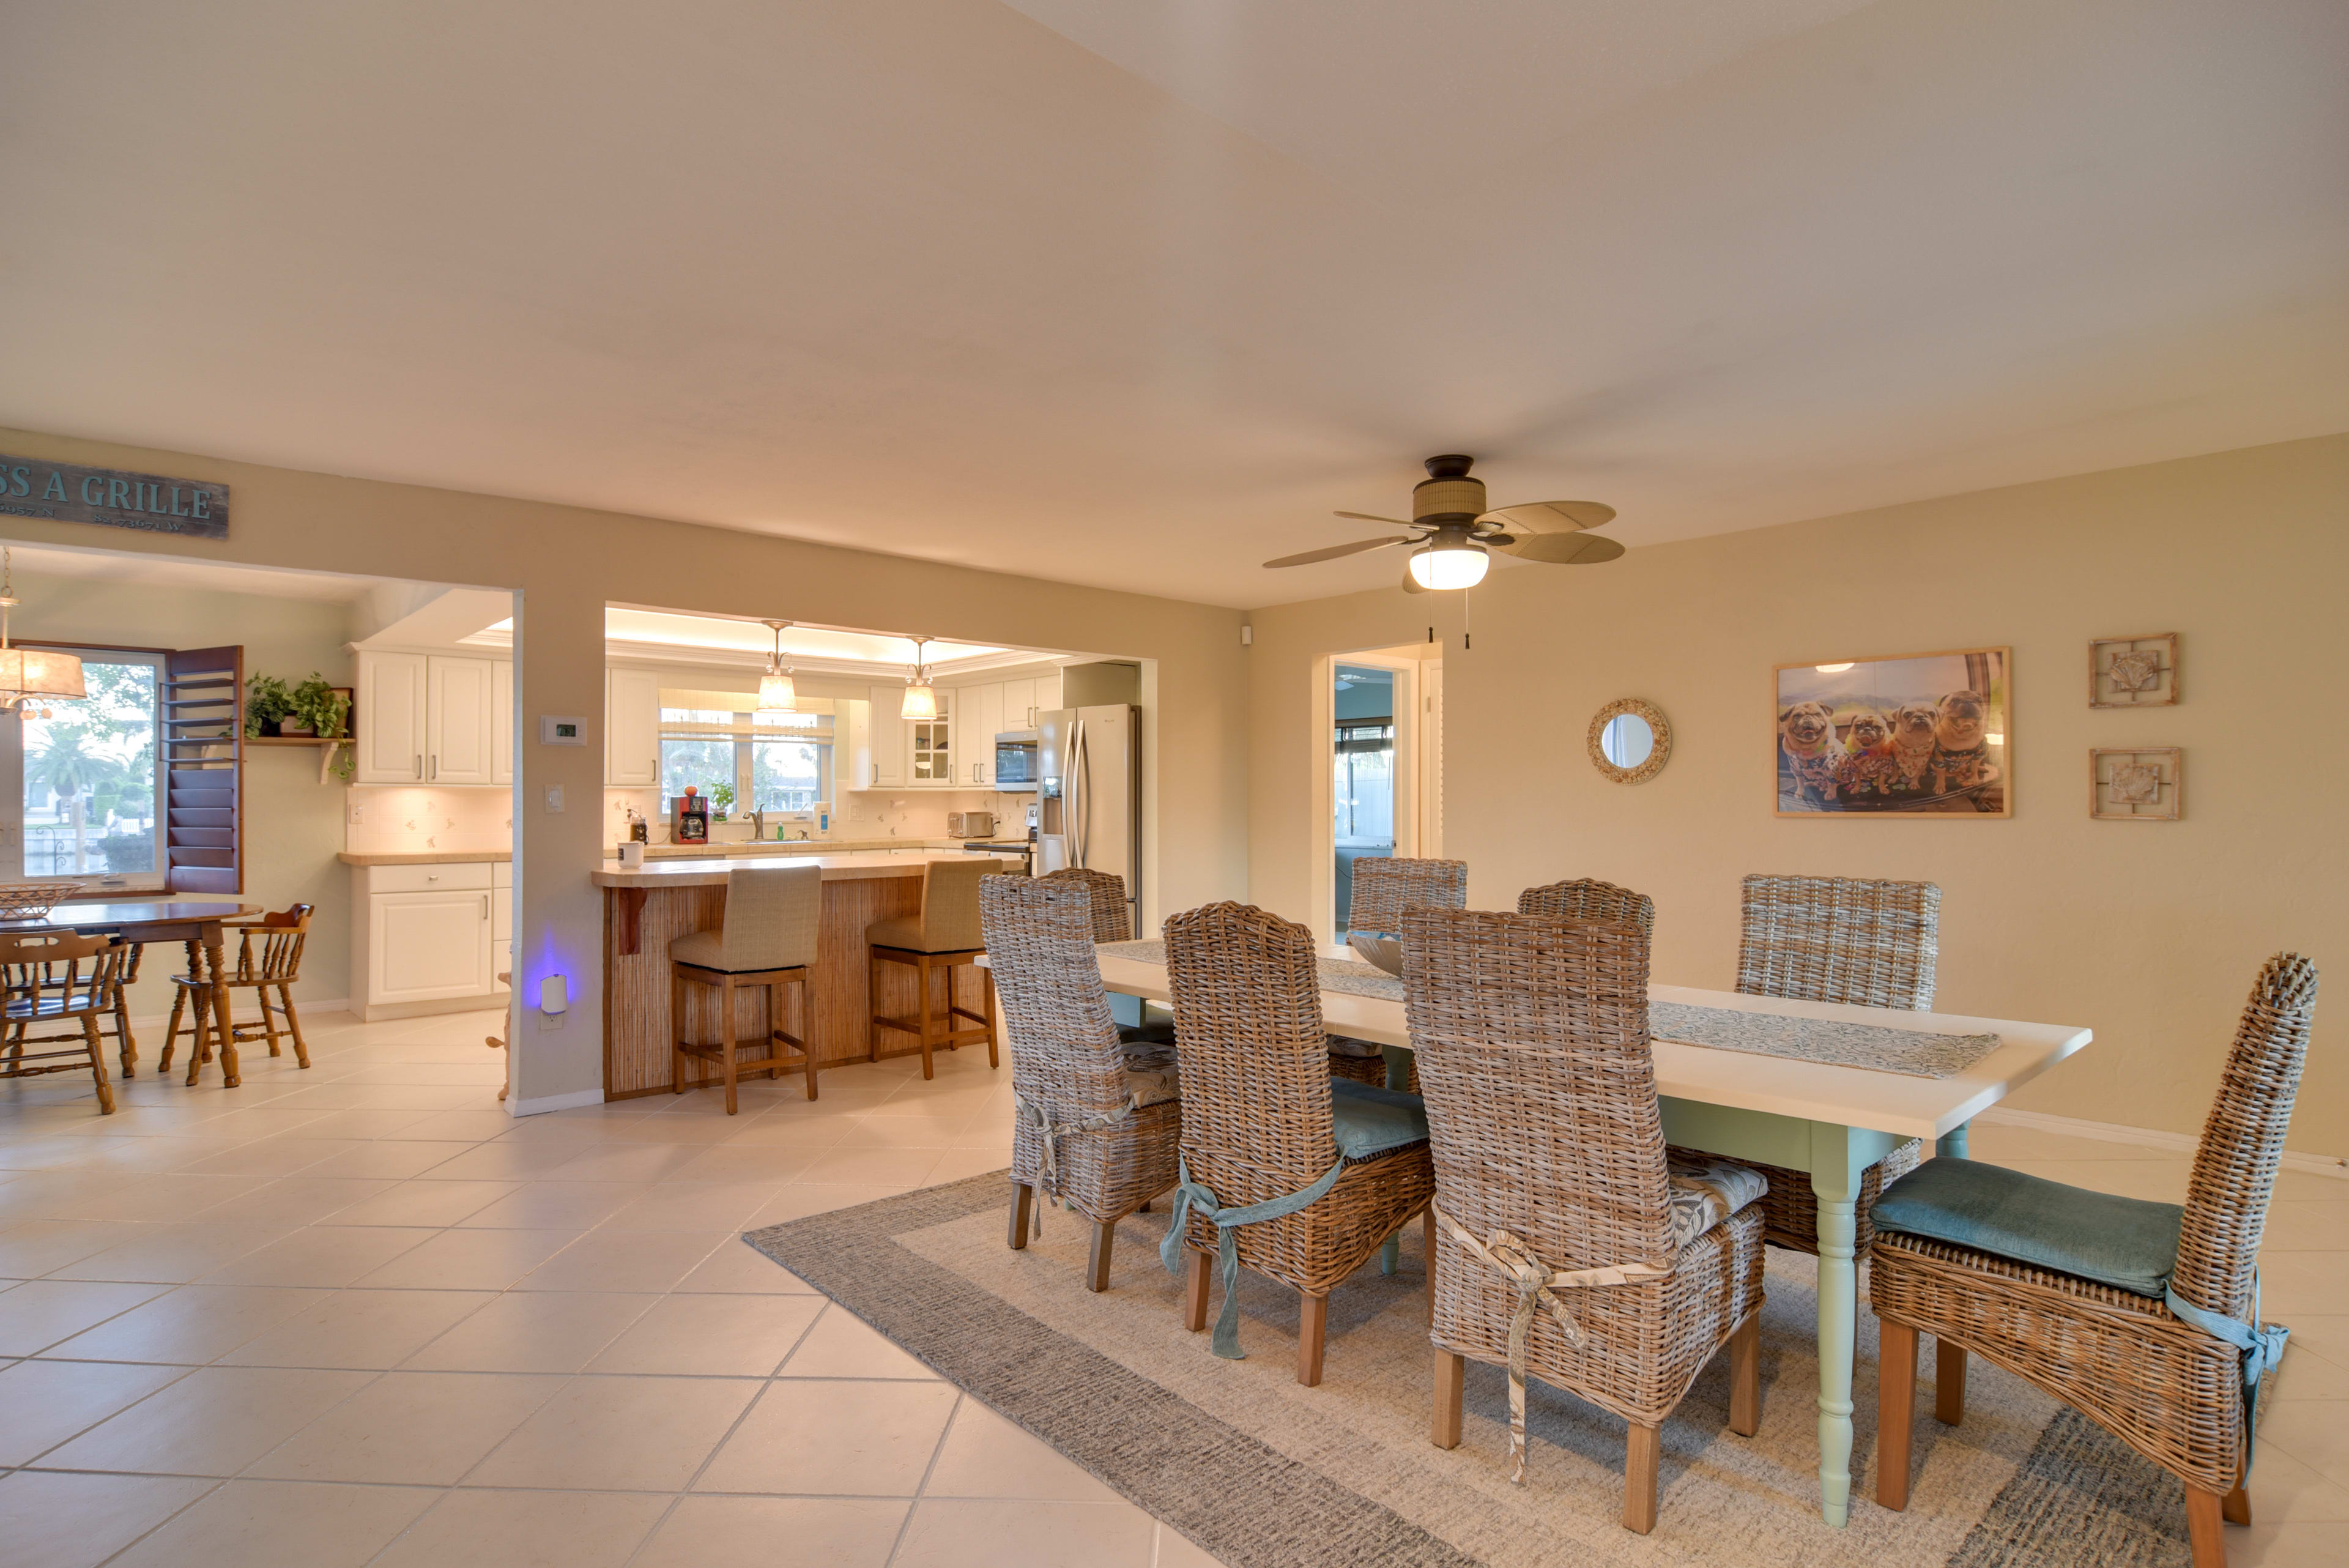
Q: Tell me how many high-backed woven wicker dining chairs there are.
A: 8